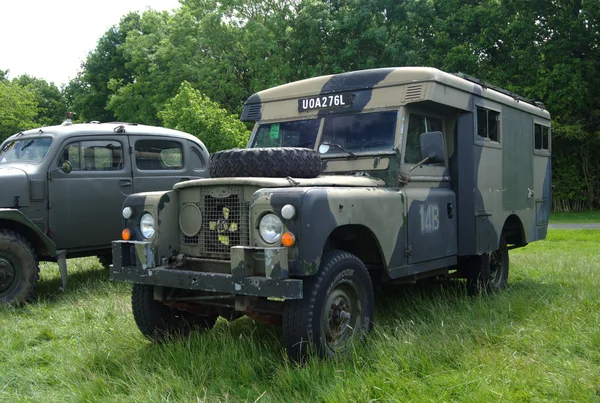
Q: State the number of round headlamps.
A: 2